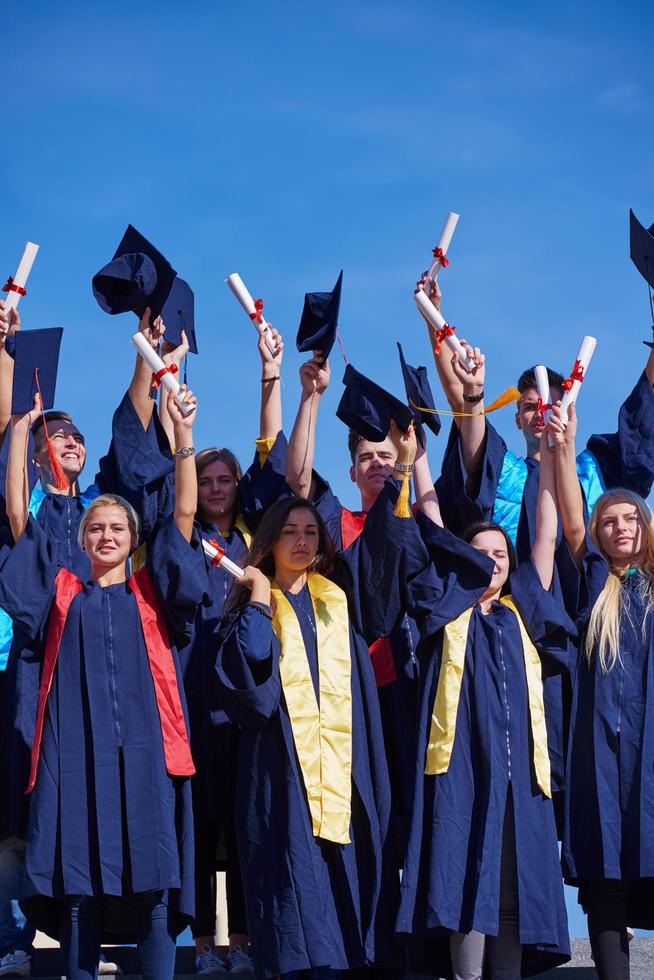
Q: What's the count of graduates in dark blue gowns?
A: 8